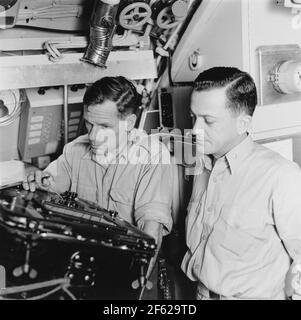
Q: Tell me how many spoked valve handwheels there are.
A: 2